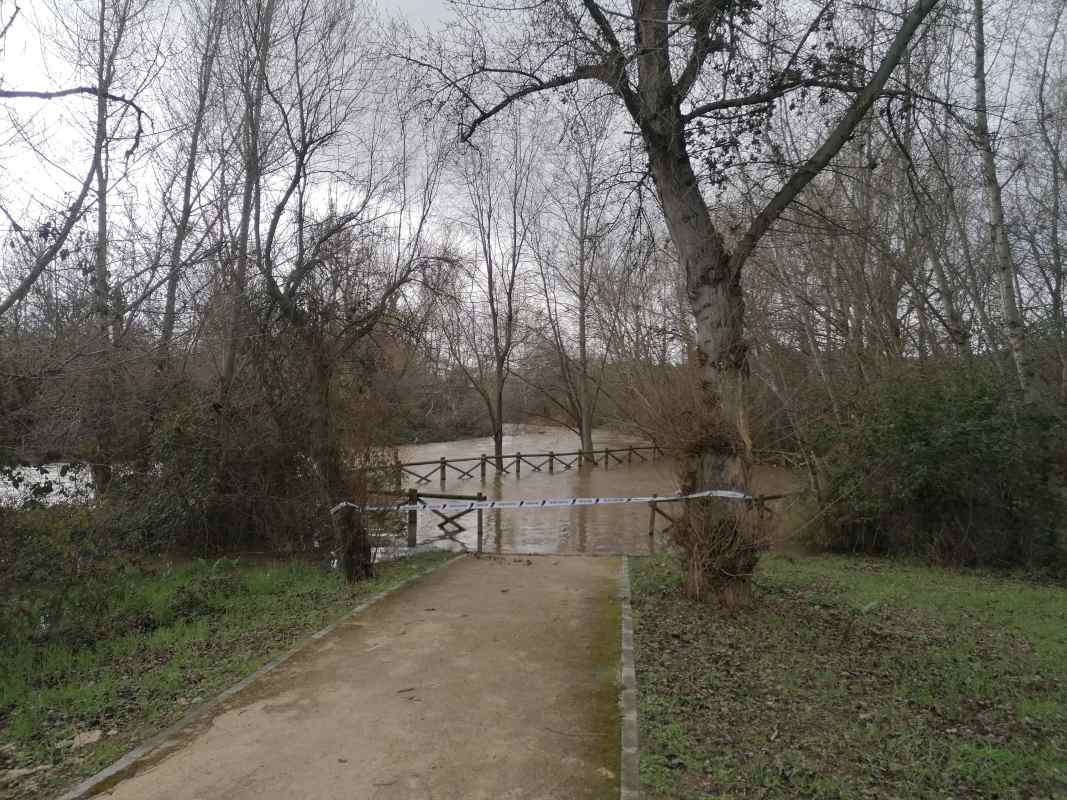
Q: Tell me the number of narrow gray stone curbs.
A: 2